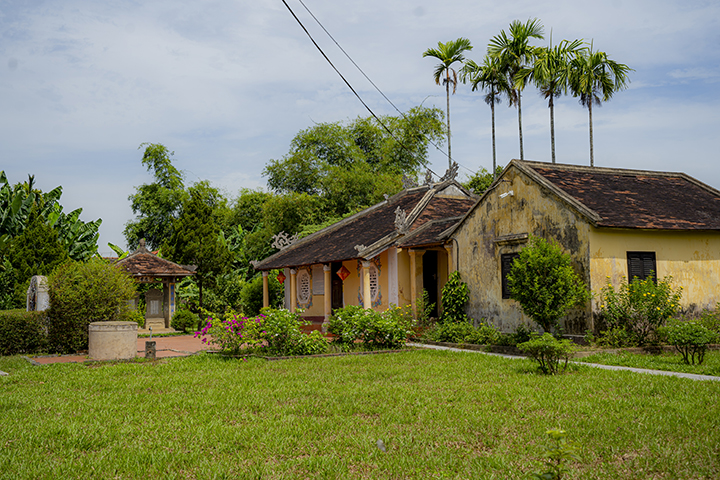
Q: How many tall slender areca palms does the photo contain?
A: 5